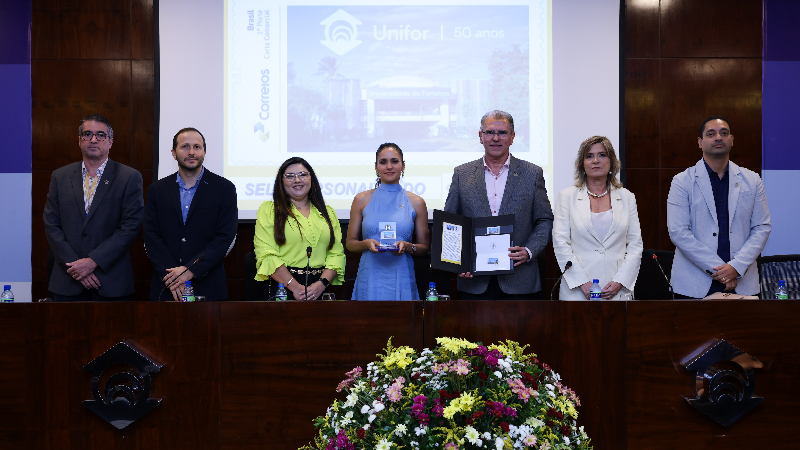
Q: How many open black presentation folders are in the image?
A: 1